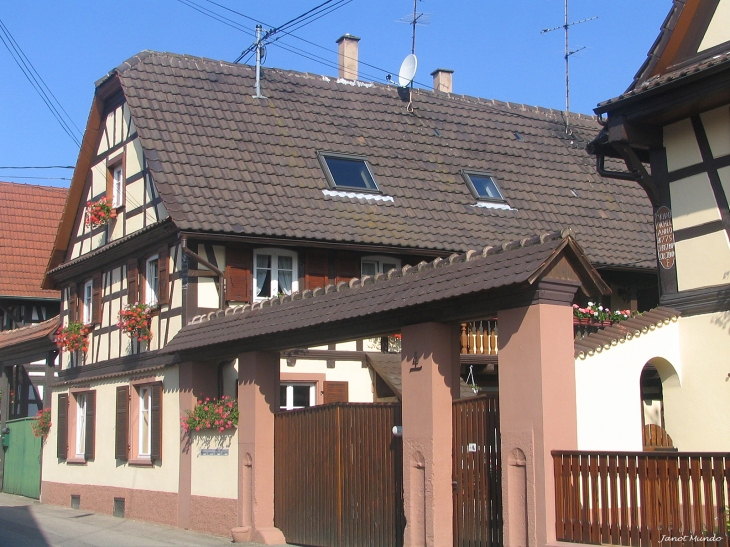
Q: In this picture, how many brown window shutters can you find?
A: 12